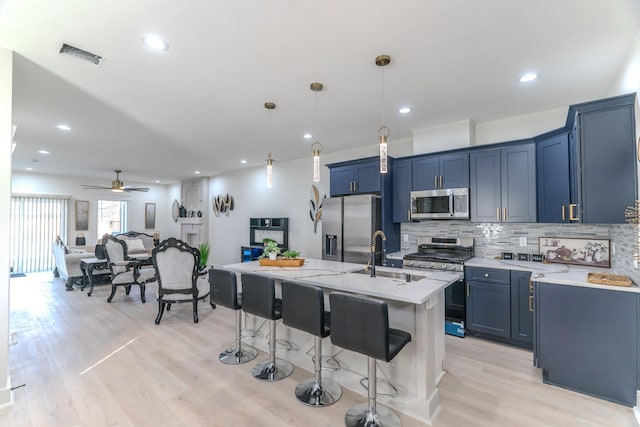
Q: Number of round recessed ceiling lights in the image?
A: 10